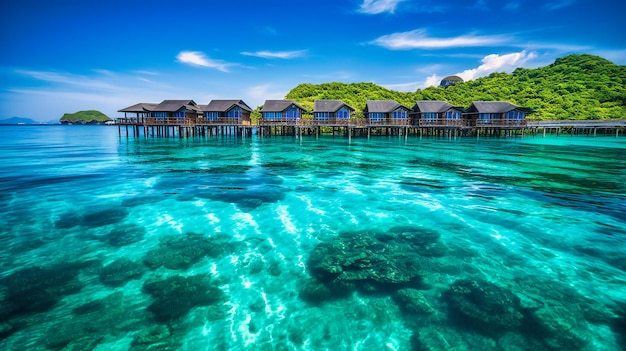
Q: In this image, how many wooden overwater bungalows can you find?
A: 7